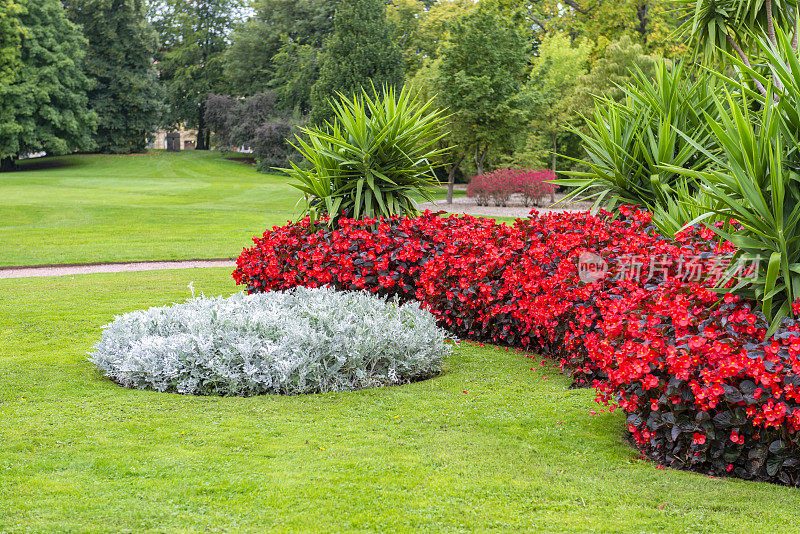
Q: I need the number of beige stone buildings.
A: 1